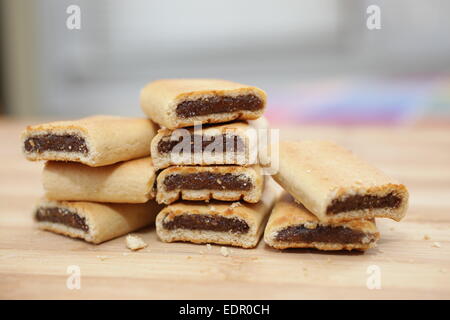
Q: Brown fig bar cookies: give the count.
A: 9